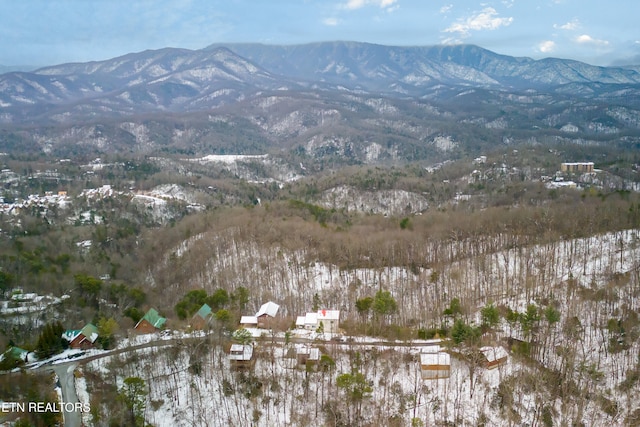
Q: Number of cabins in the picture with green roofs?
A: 4